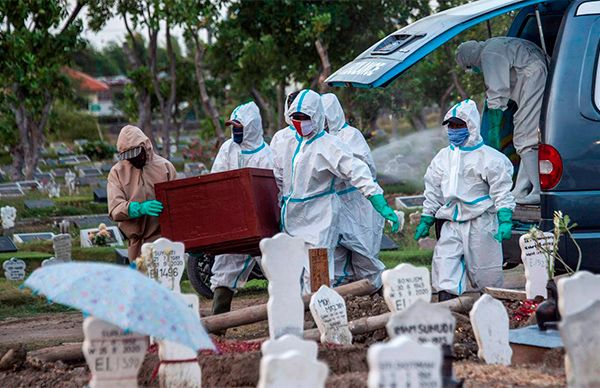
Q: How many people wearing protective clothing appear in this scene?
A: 7